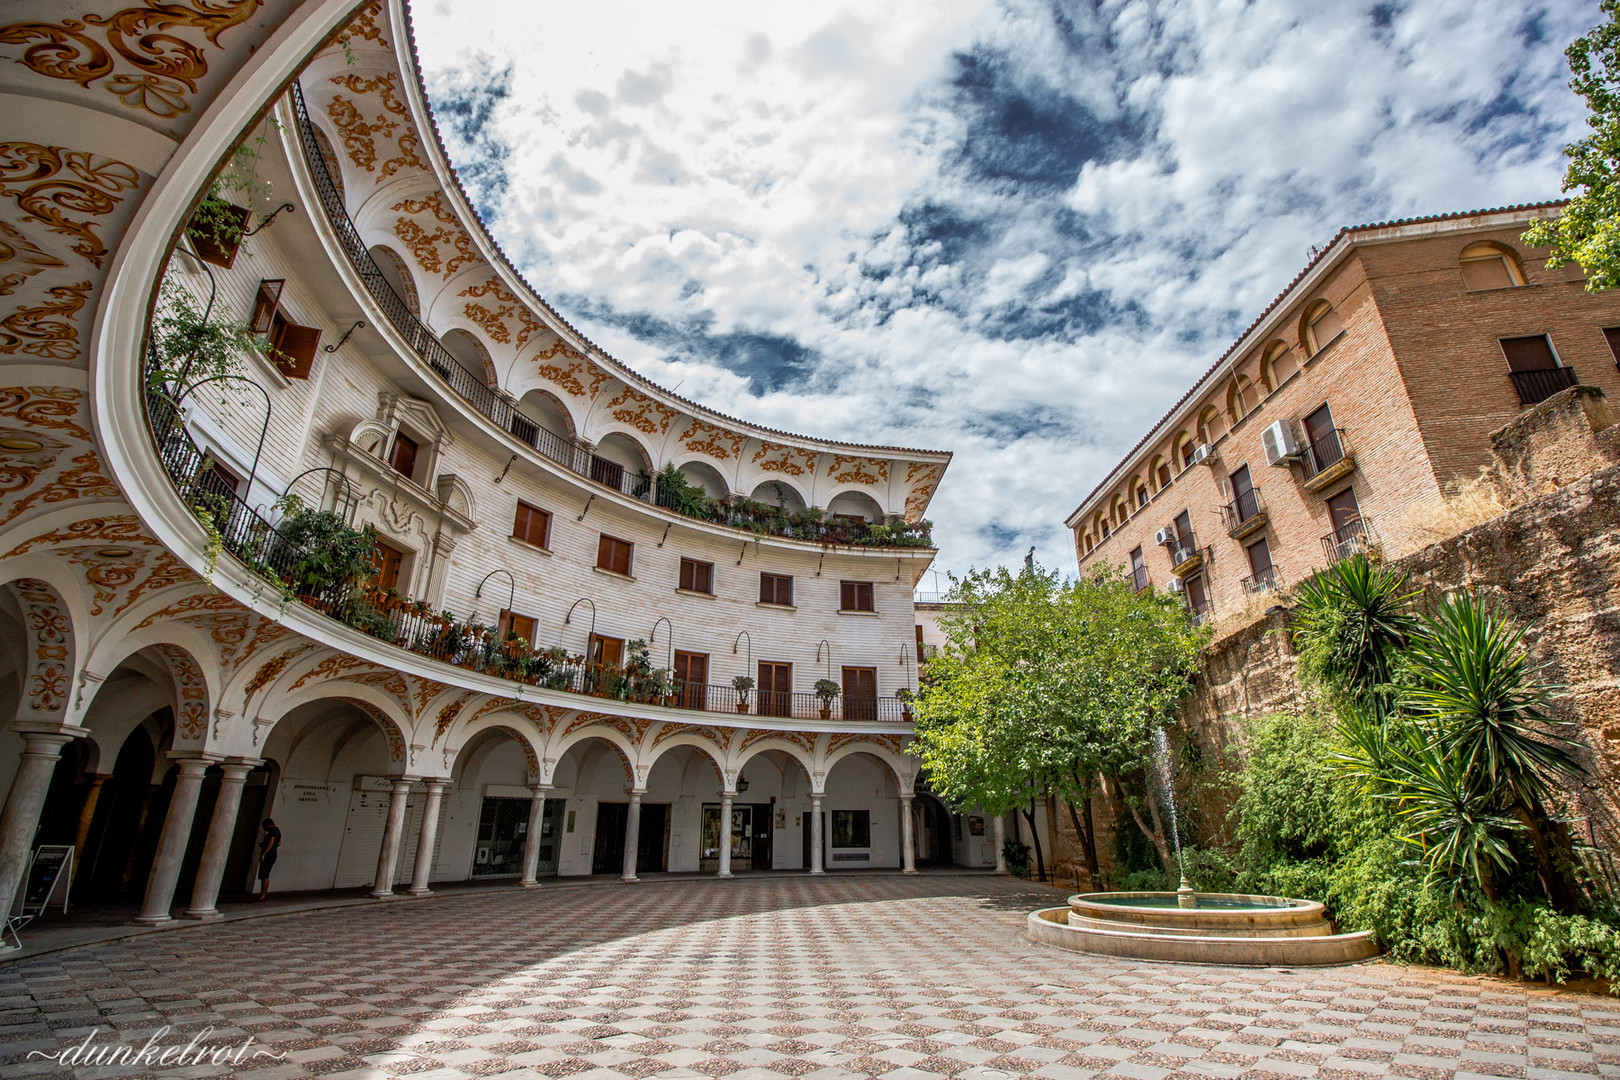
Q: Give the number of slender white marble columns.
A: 11